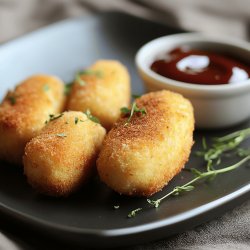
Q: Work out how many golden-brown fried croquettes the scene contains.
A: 4